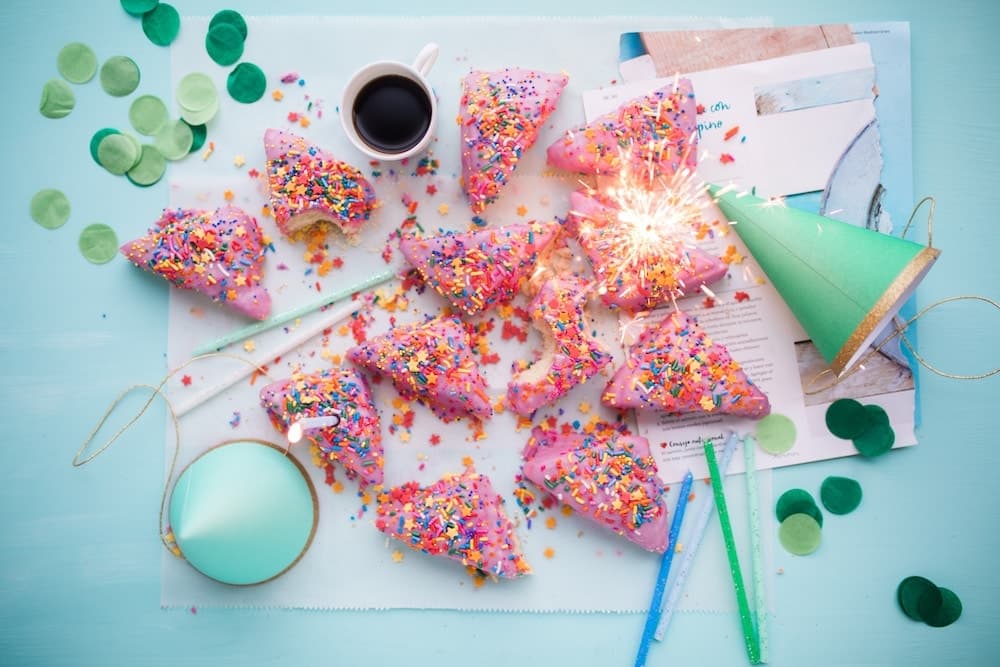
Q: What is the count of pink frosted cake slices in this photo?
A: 12